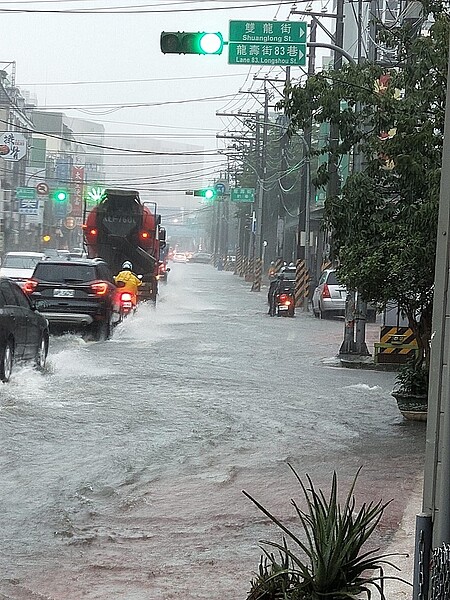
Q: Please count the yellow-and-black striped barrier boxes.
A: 1